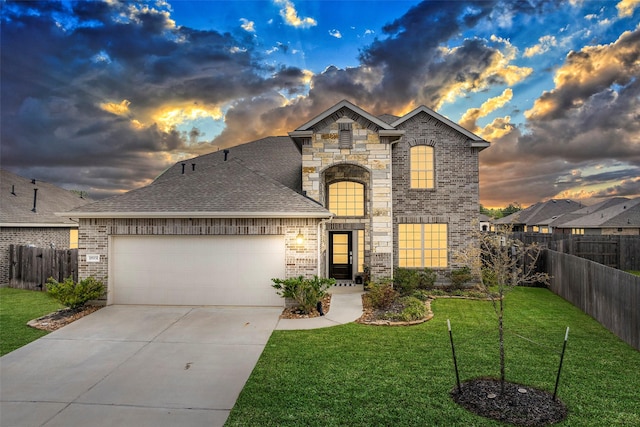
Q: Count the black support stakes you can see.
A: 2